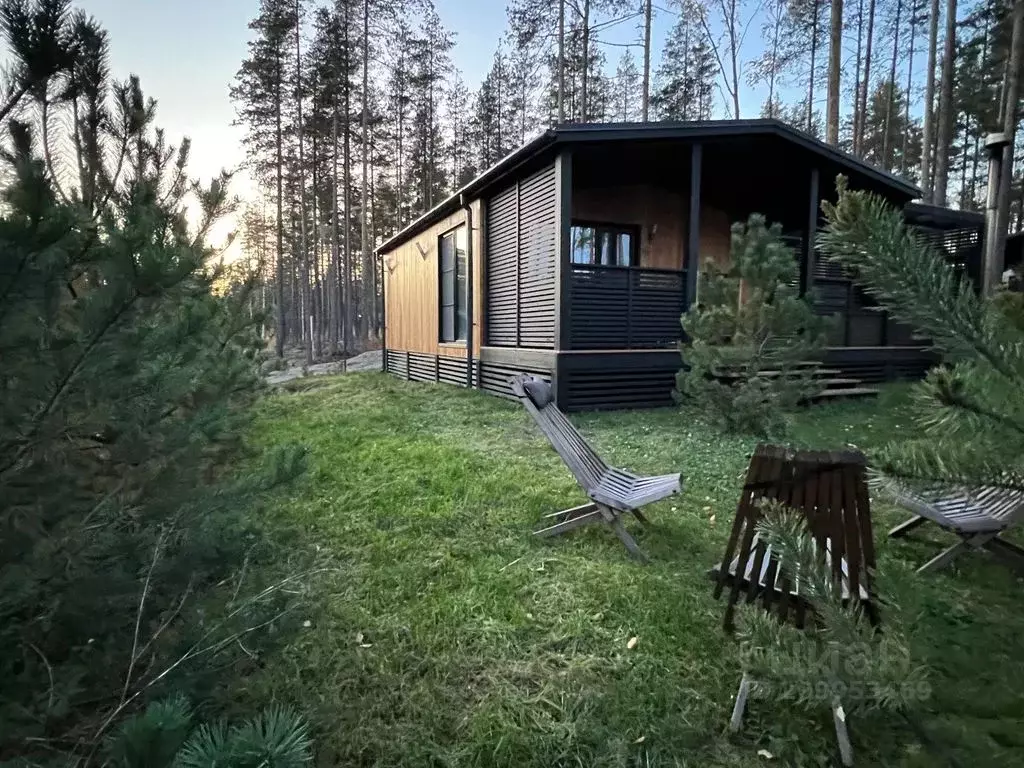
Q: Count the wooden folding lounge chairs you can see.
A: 3